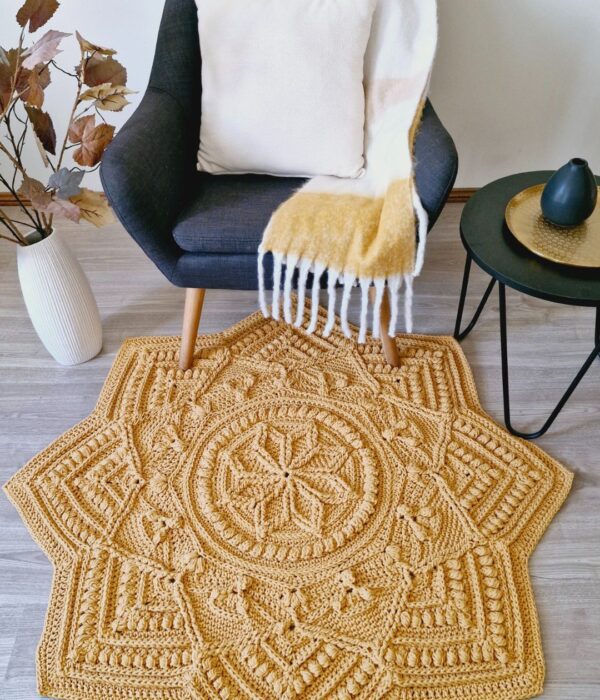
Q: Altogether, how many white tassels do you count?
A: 12